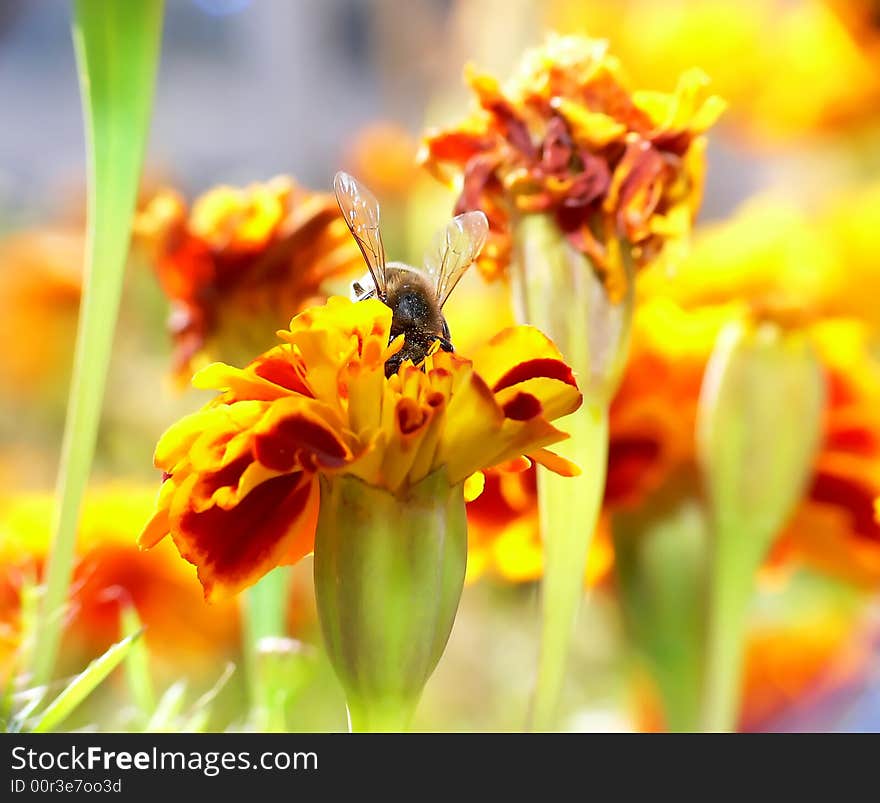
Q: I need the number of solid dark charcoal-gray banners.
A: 1